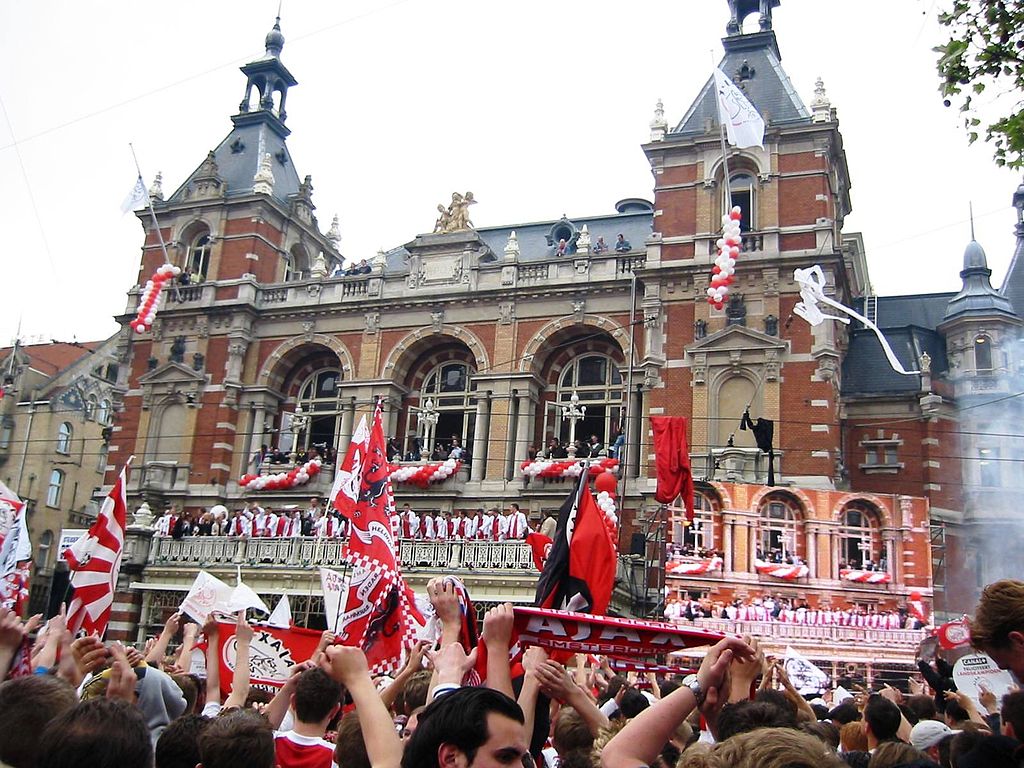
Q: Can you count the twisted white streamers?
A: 1